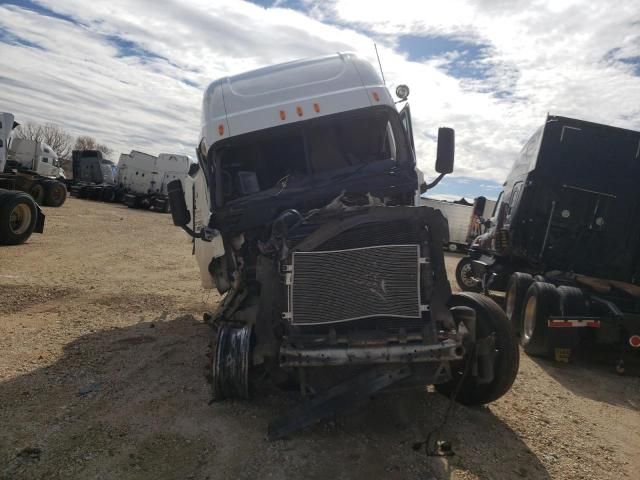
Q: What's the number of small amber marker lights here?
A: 5